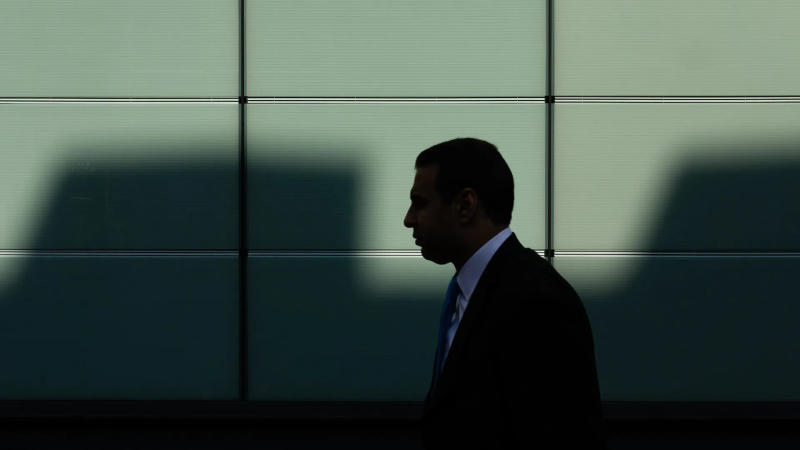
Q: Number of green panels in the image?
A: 9